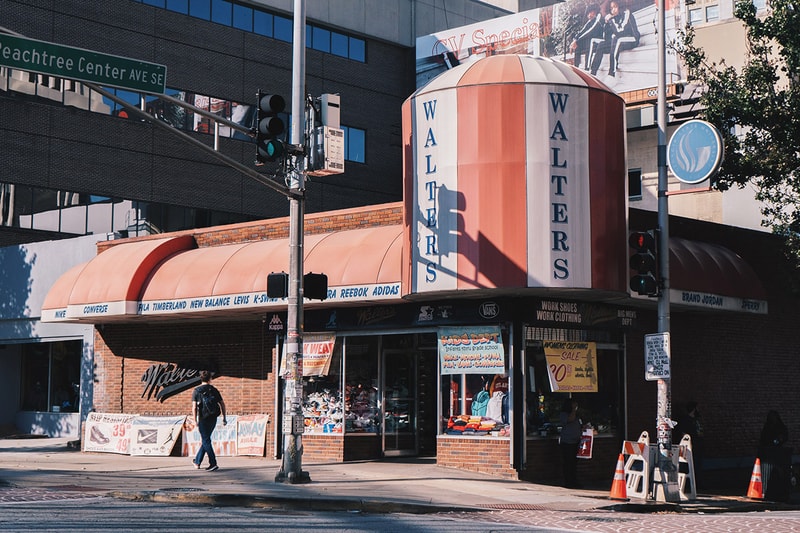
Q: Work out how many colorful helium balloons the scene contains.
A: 0